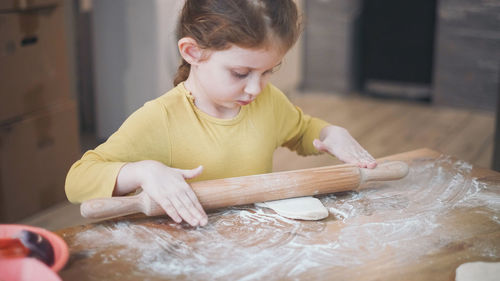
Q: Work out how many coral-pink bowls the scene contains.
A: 2